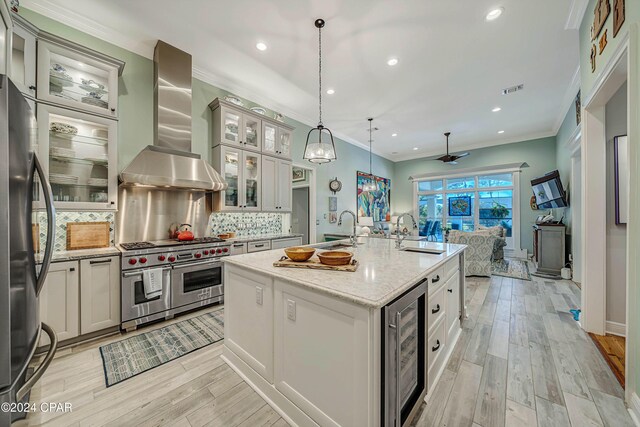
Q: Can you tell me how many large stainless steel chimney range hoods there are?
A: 1